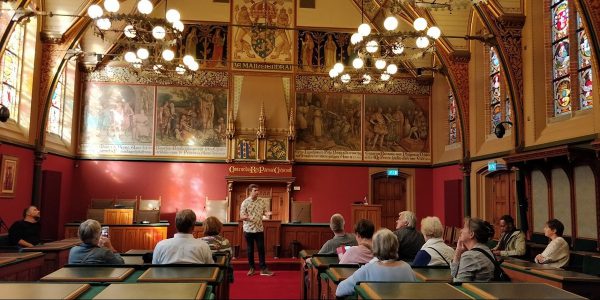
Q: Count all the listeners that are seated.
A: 12